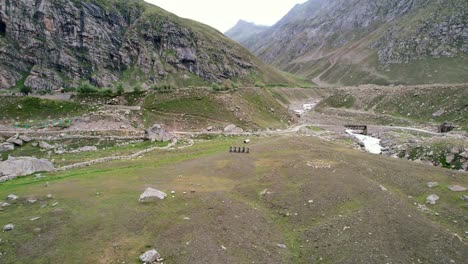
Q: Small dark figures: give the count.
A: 5